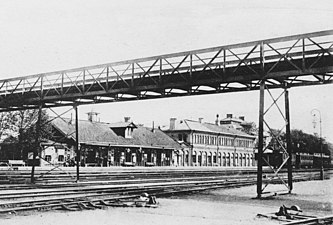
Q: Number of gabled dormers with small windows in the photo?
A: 1